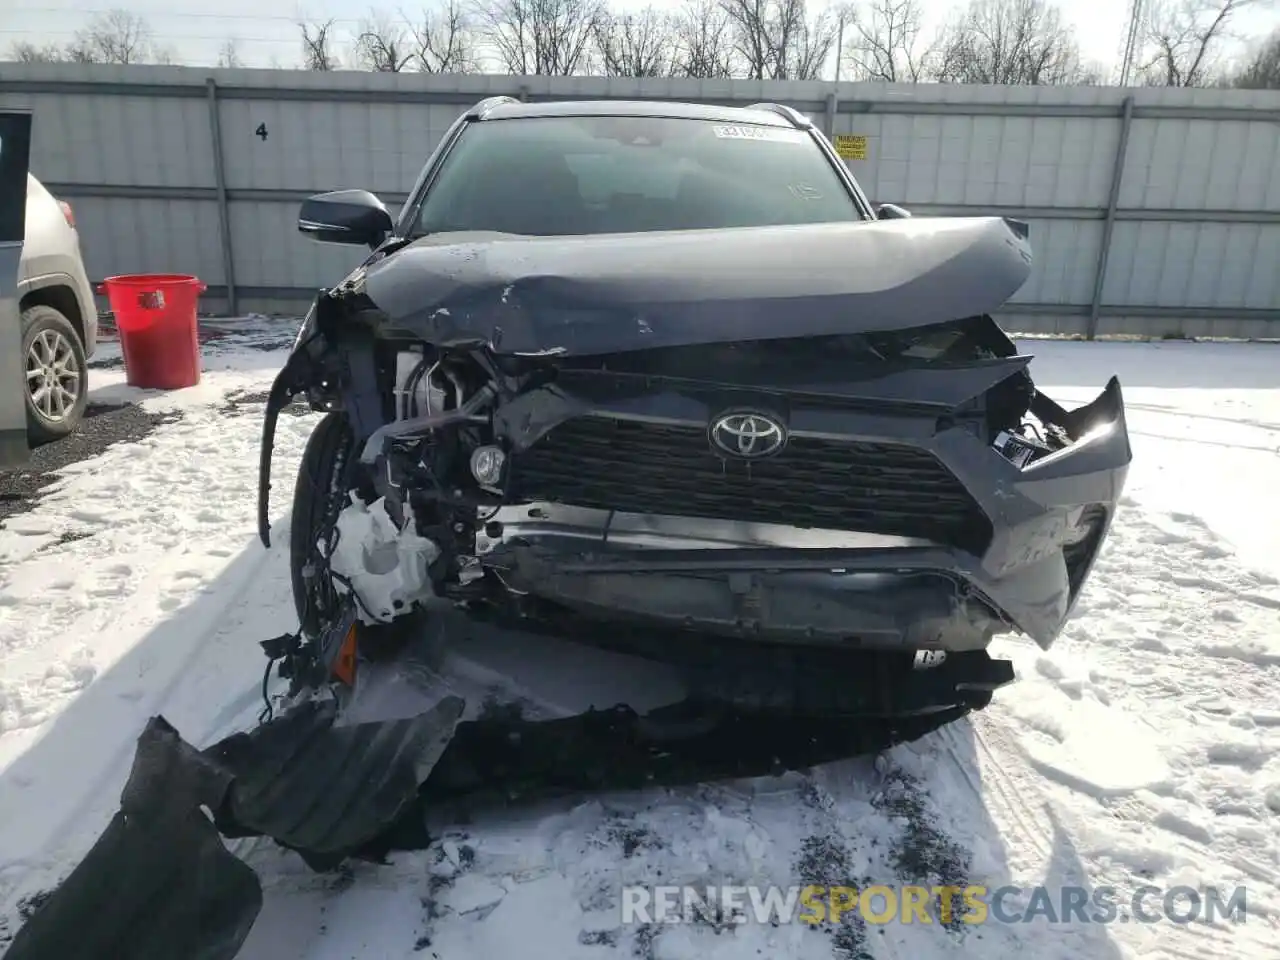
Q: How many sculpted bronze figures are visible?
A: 0